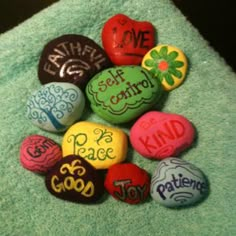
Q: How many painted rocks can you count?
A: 11